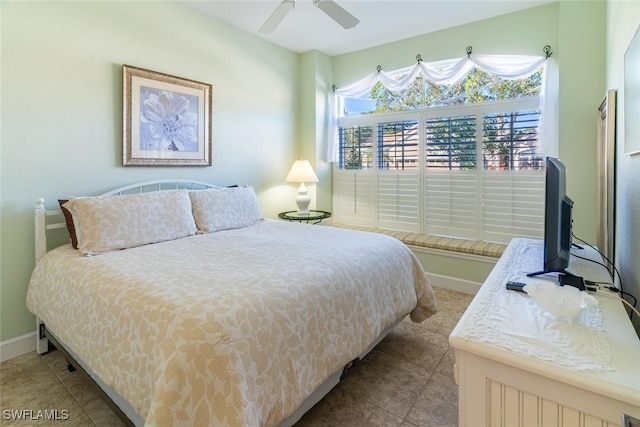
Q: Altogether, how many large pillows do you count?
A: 2